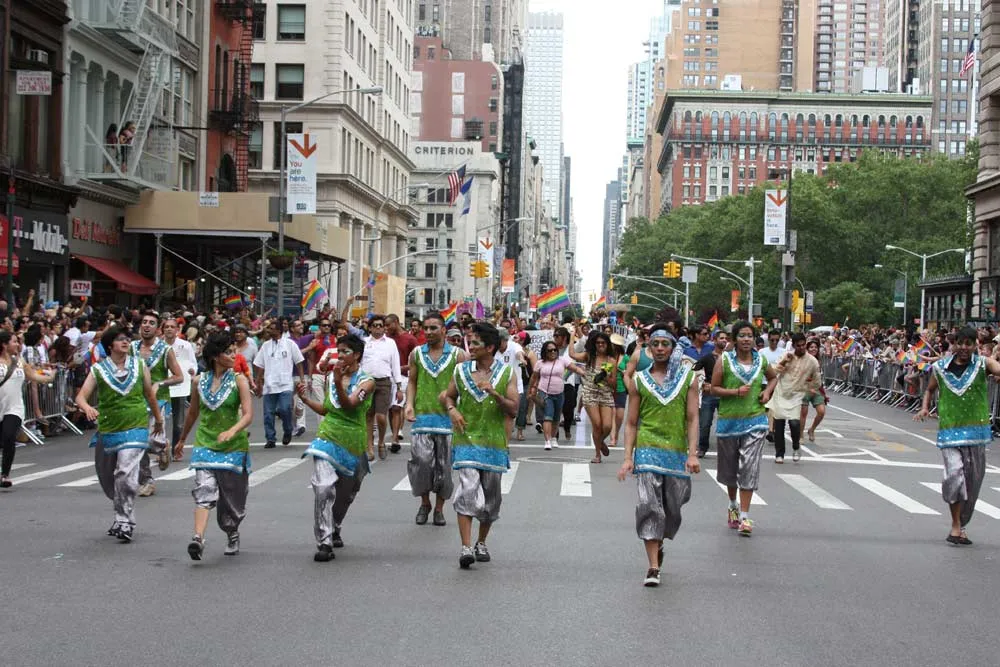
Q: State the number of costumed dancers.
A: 9